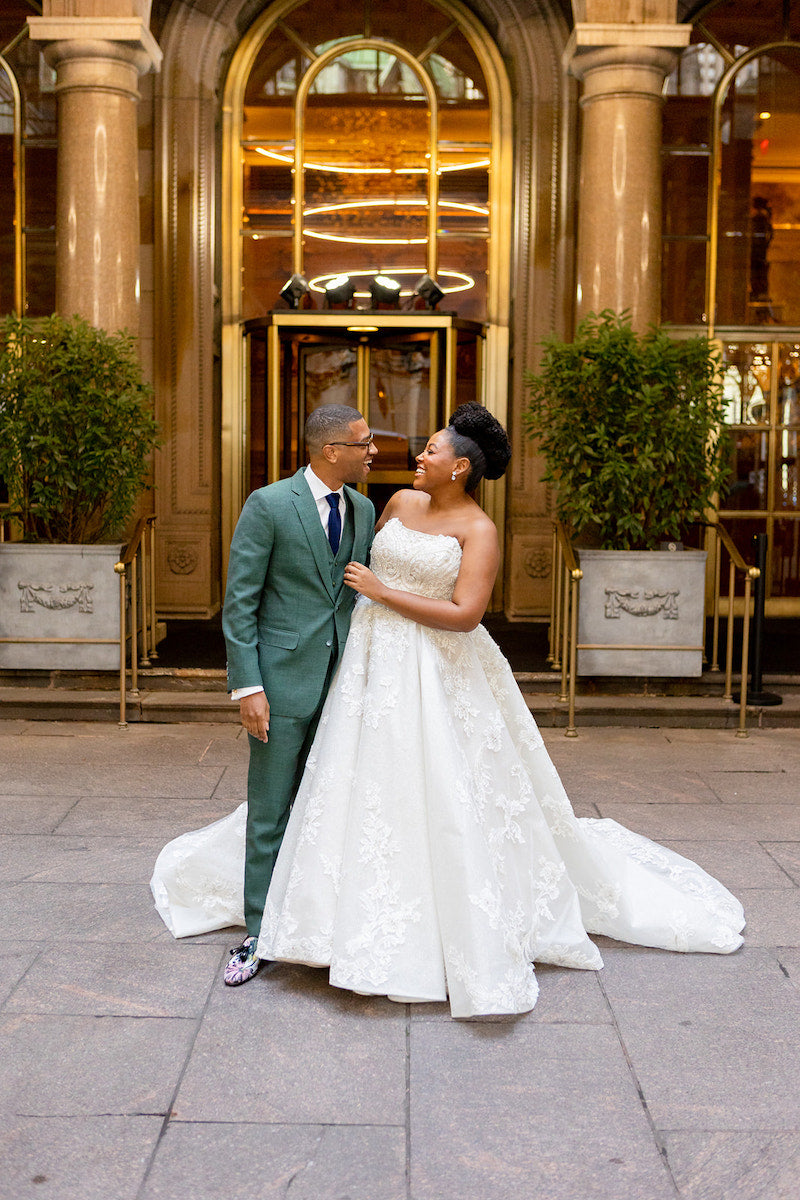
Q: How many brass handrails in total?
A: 3